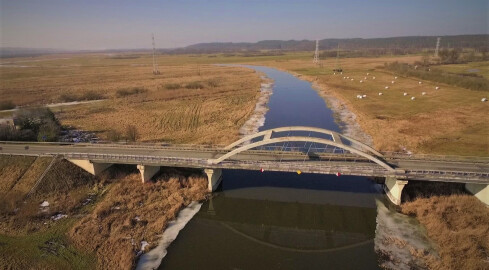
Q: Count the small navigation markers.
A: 3